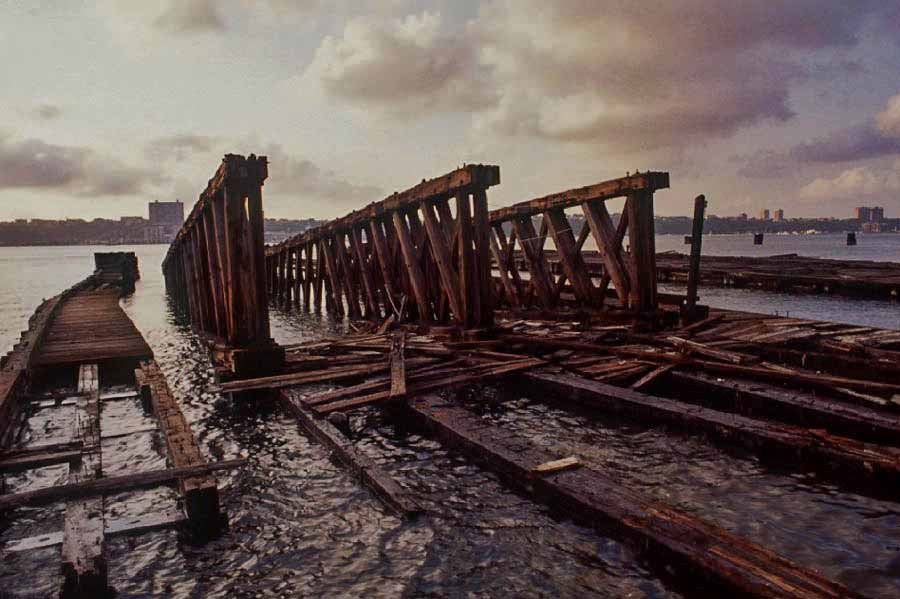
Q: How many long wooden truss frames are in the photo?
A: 3